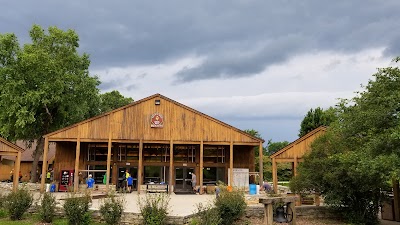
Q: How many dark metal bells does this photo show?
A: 1